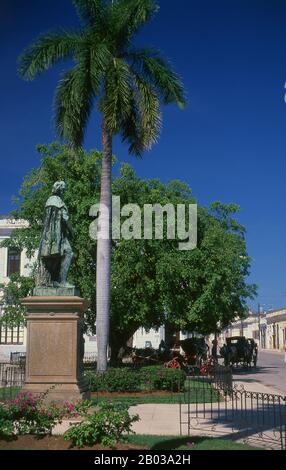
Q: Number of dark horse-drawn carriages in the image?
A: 2